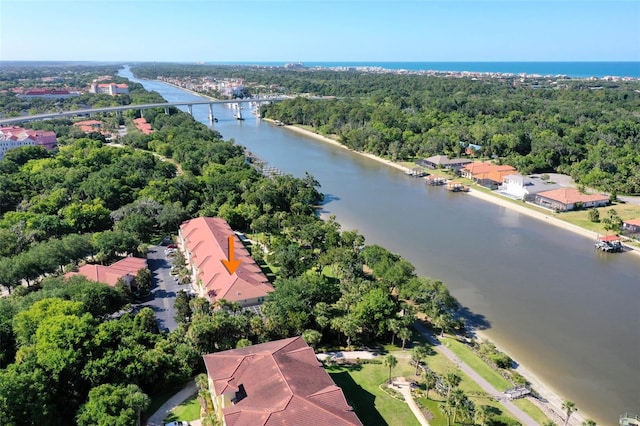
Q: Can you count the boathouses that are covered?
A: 4